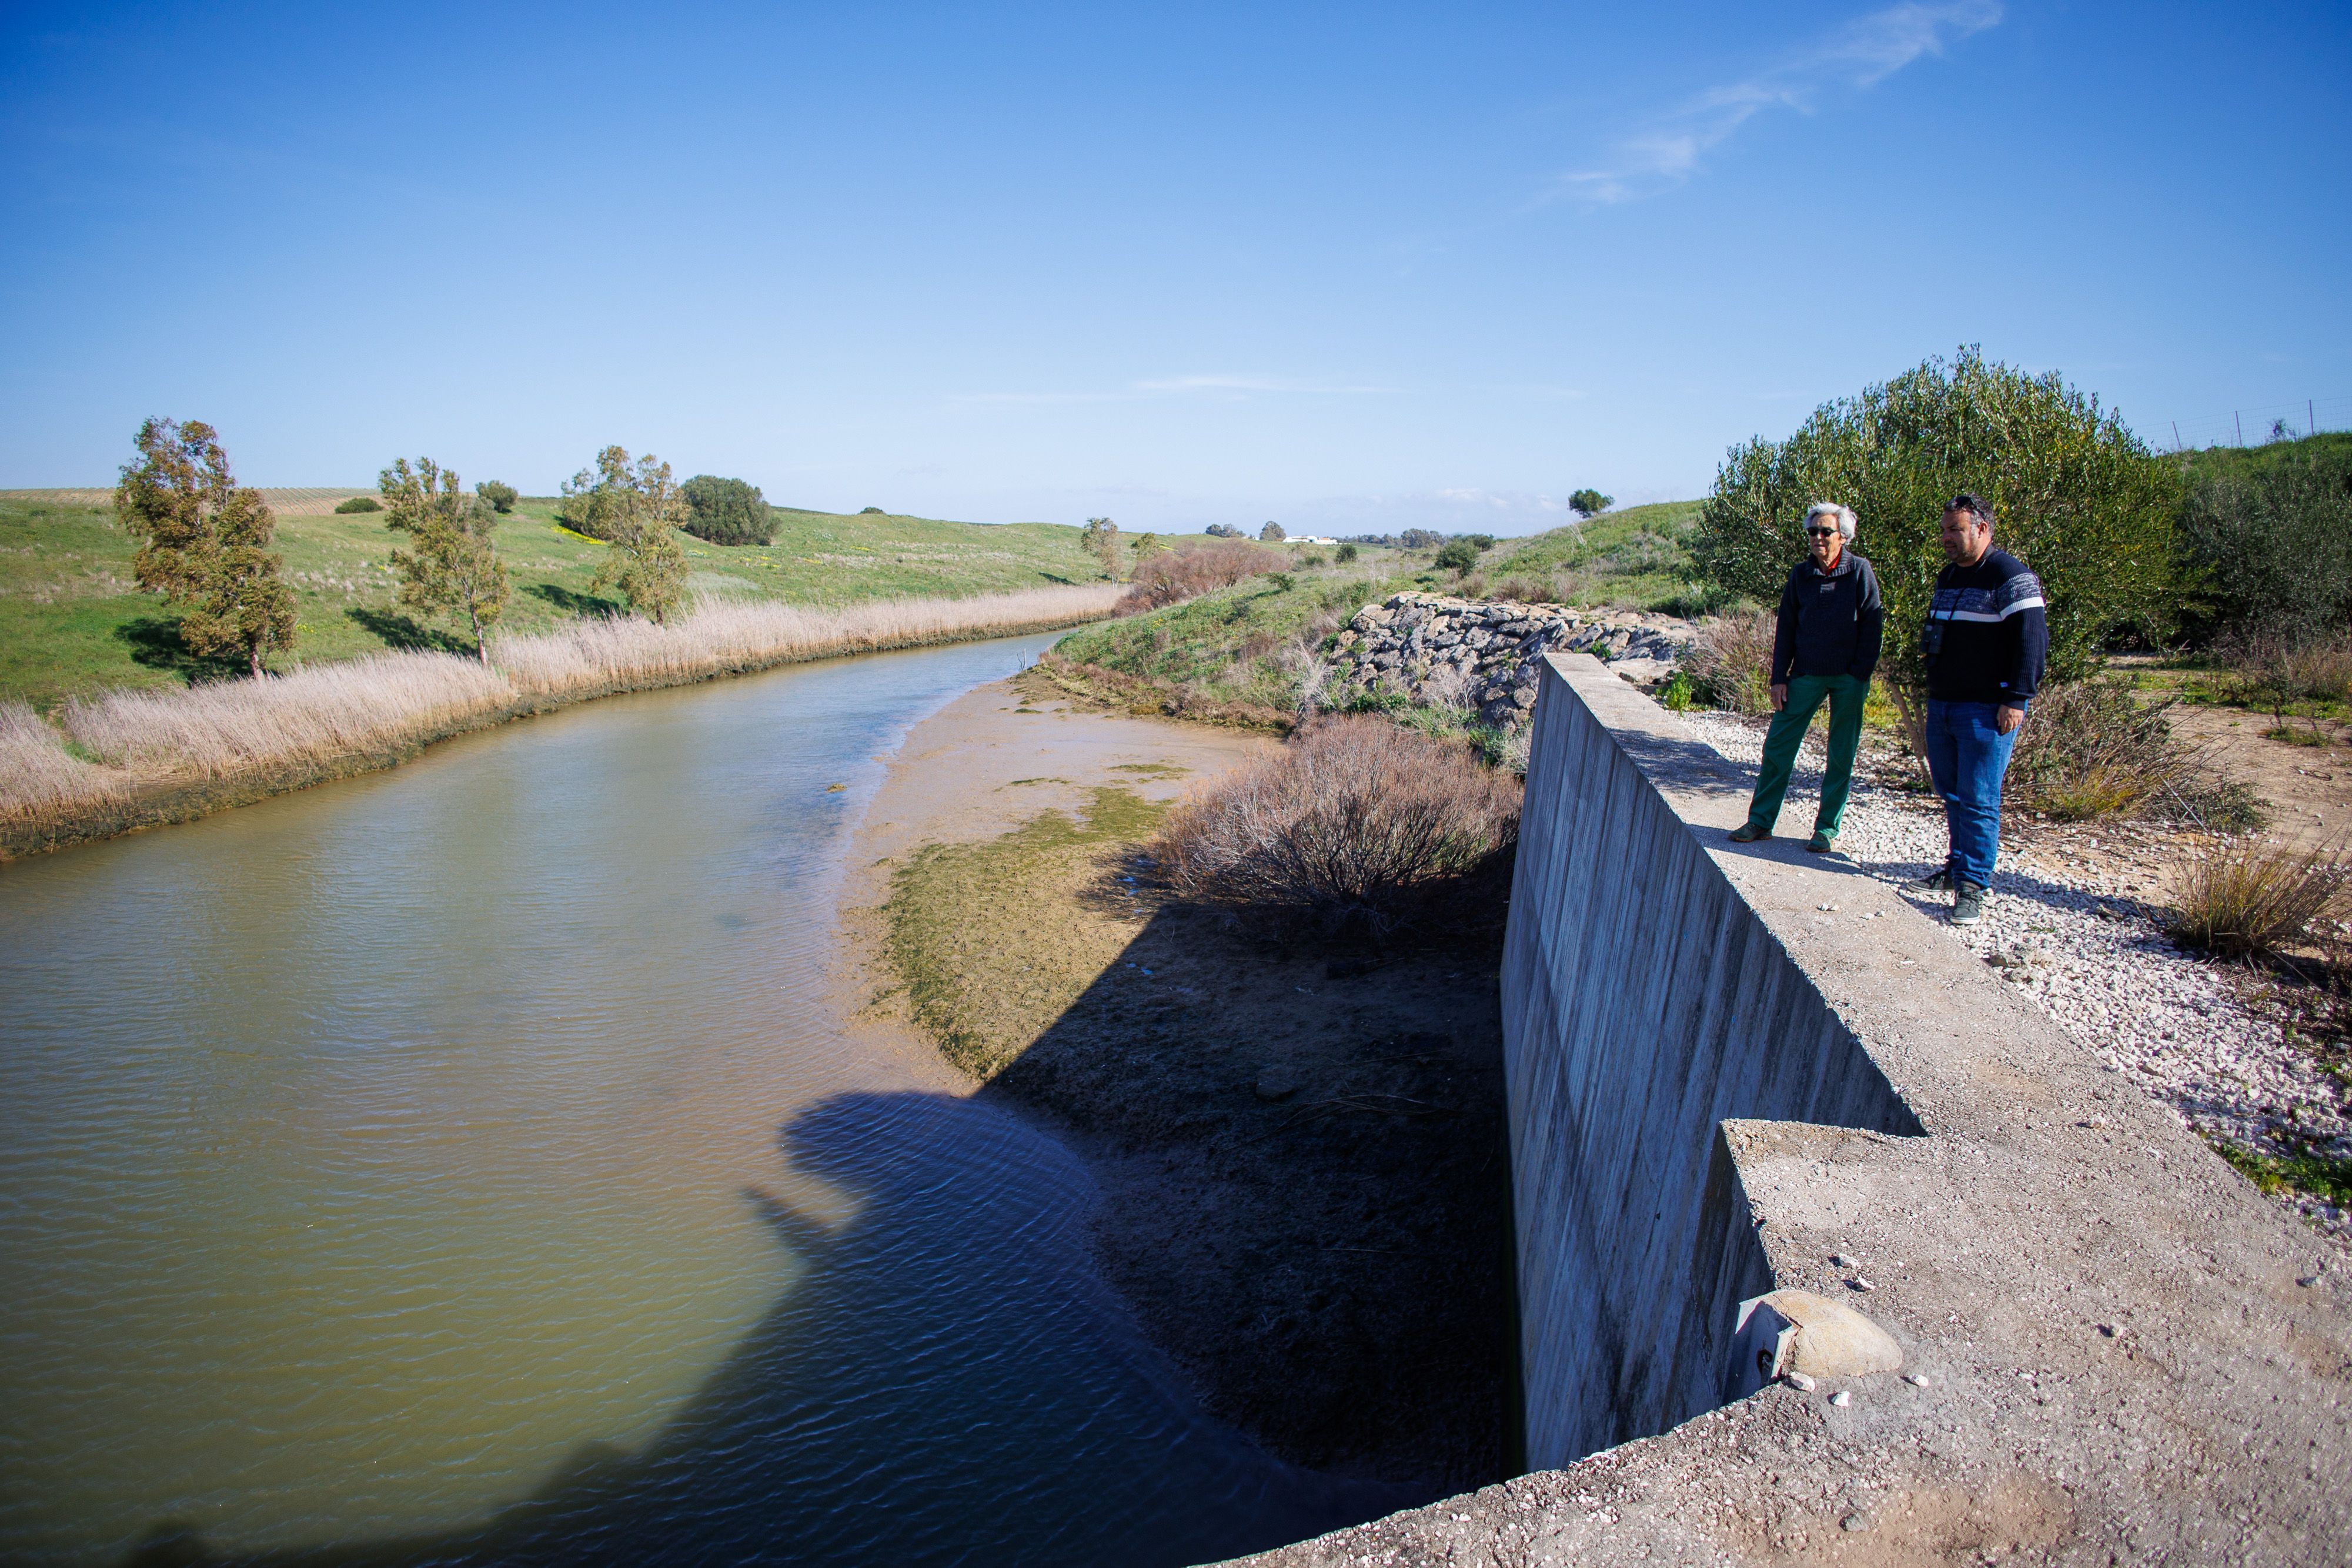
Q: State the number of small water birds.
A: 0